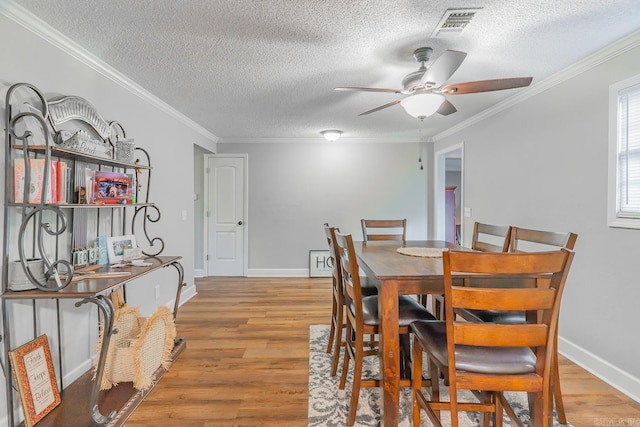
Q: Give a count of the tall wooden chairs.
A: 6